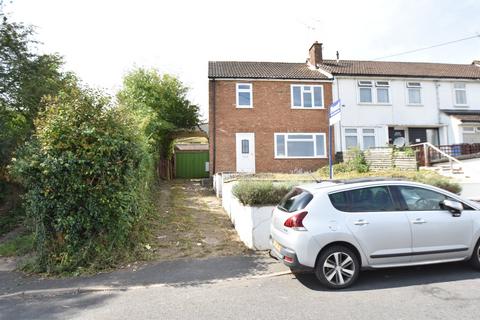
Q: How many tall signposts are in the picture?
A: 1